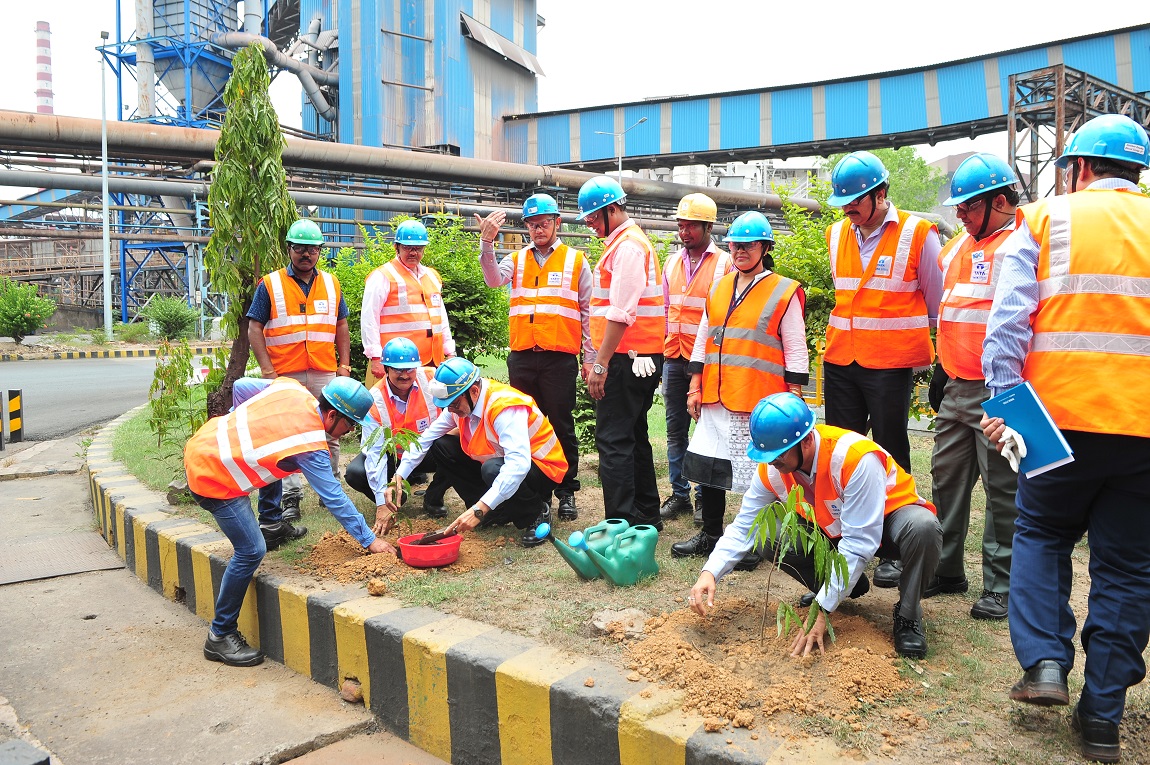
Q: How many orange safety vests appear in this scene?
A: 13